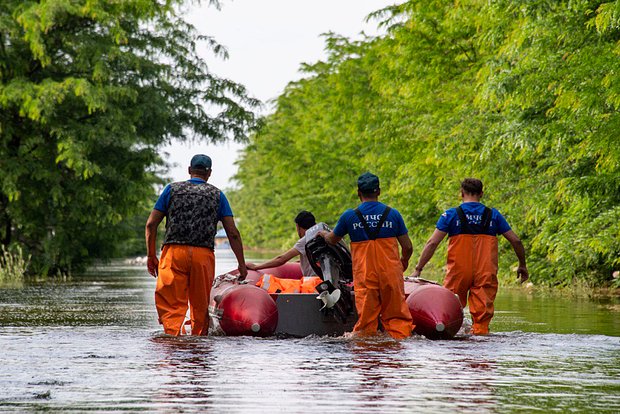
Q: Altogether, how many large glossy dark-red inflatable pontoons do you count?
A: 2